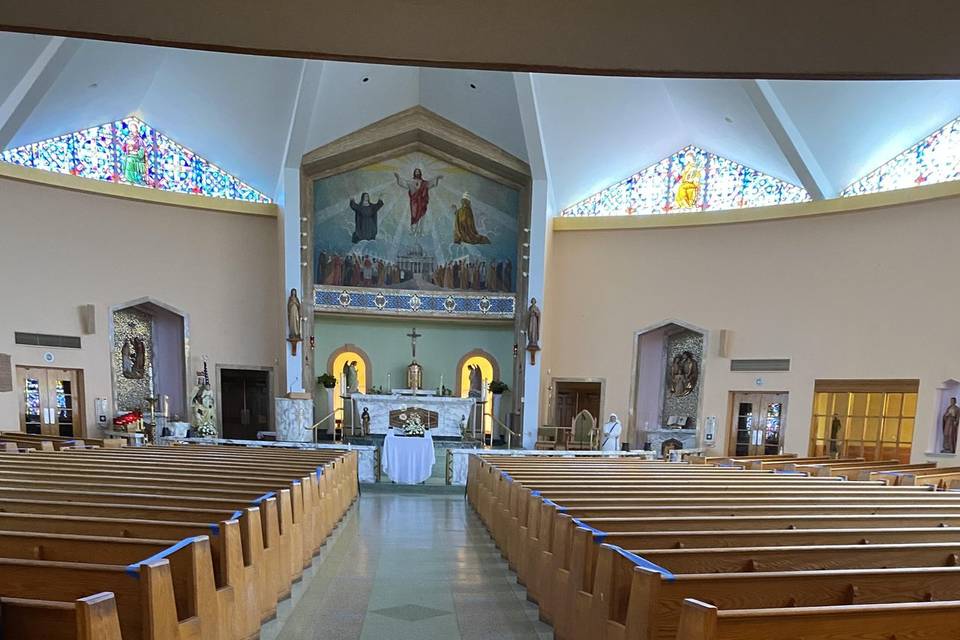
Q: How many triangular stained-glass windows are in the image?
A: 3